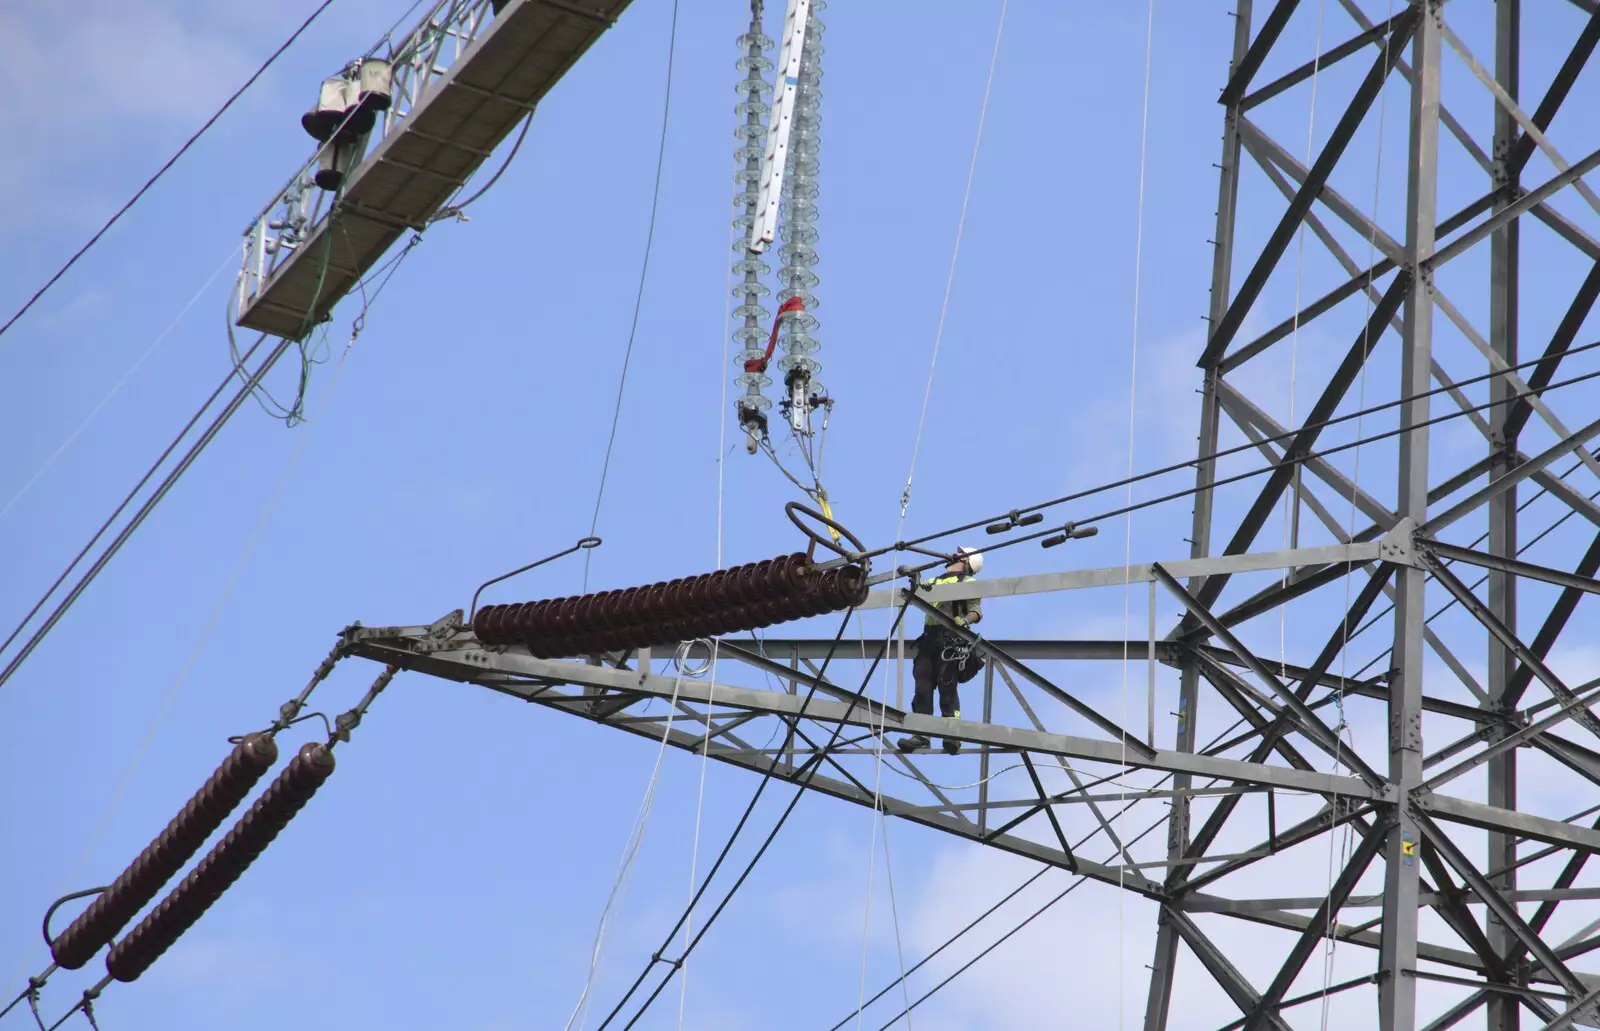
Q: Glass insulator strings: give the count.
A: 2